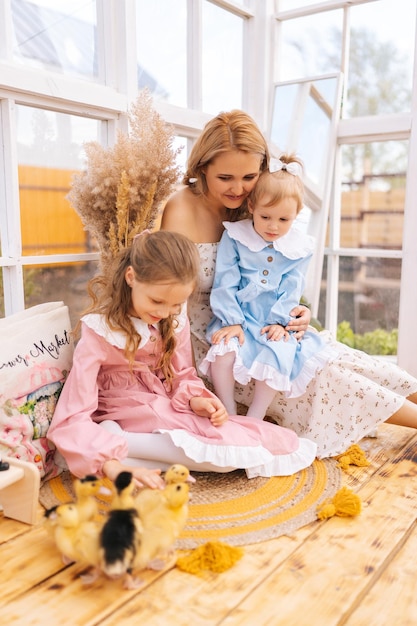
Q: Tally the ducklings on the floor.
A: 5